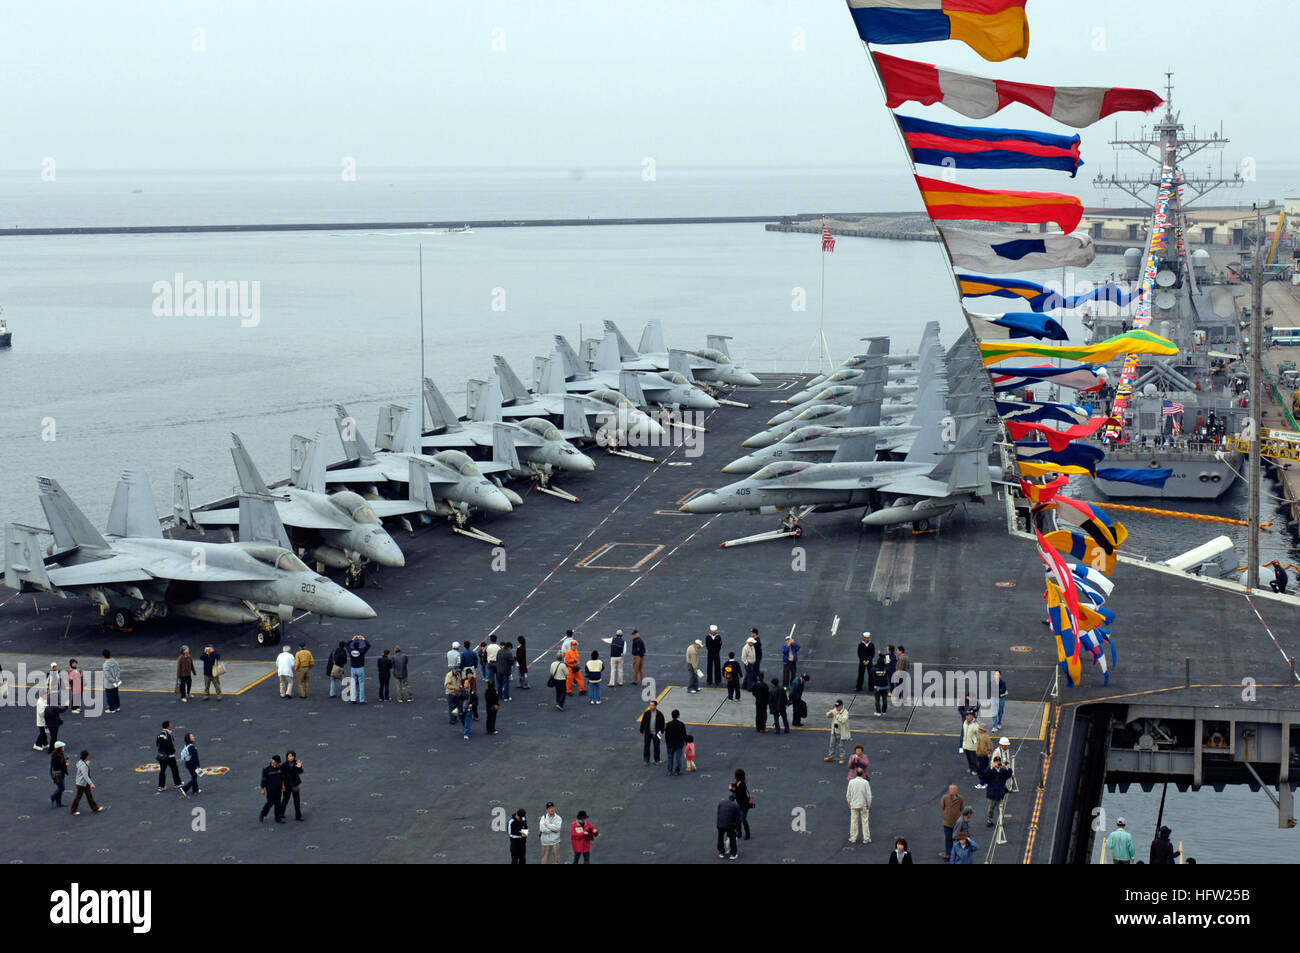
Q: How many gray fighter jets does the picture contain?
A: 13